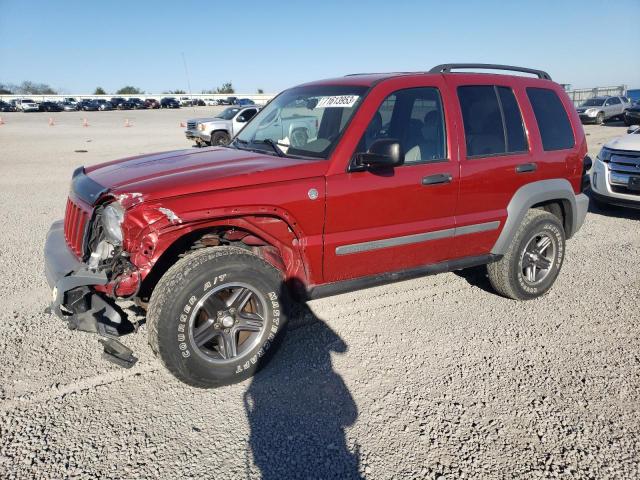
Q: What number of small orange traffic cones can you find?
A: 5